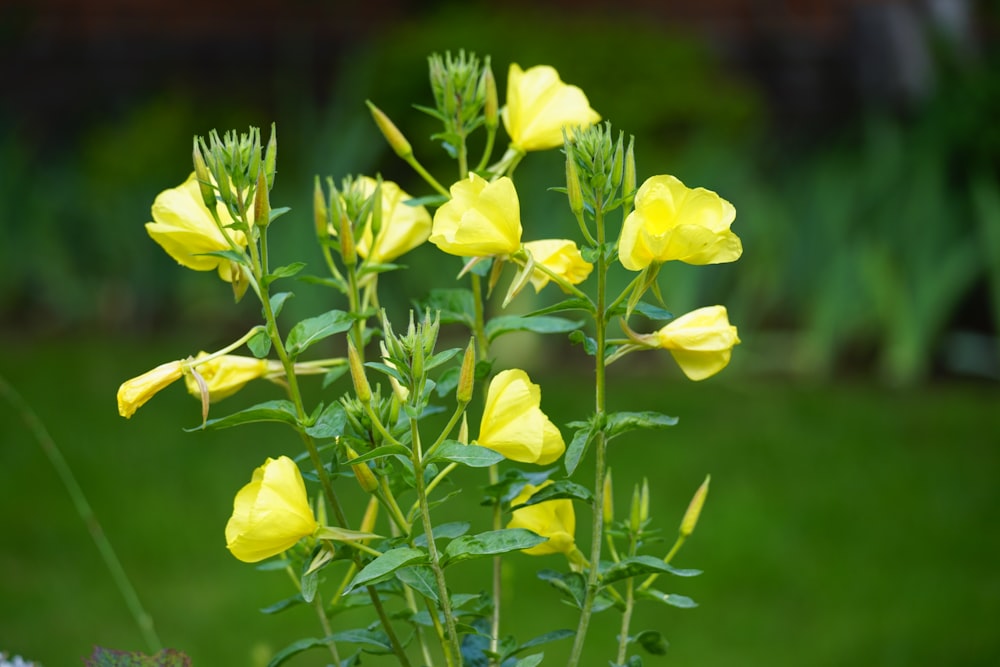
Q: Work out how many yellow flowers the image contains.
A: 12